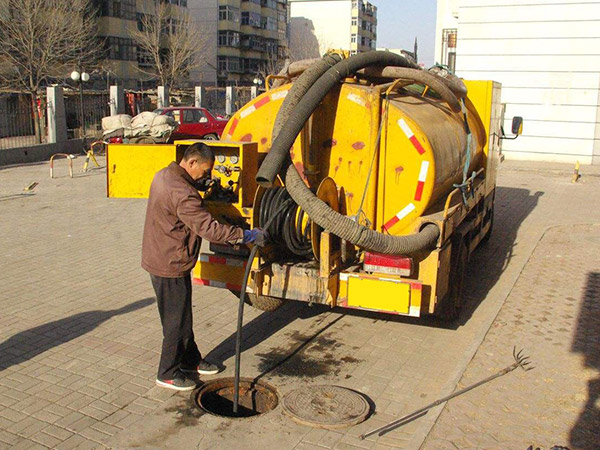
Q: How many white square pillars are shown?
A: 6